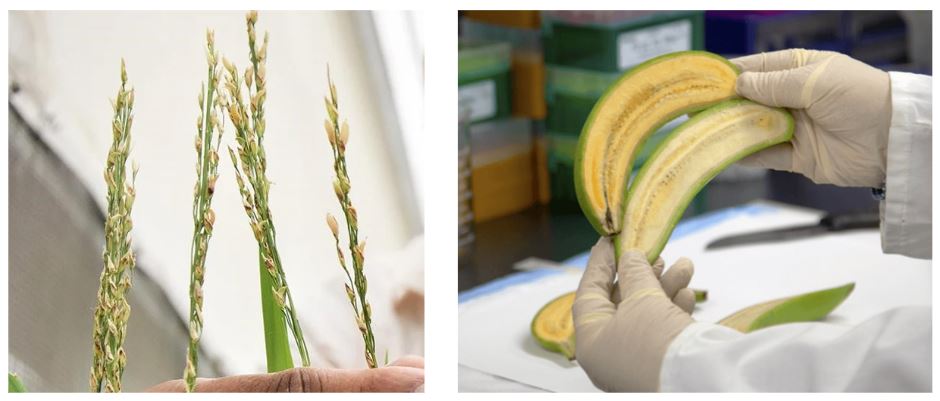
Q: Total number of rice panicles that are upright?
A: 4